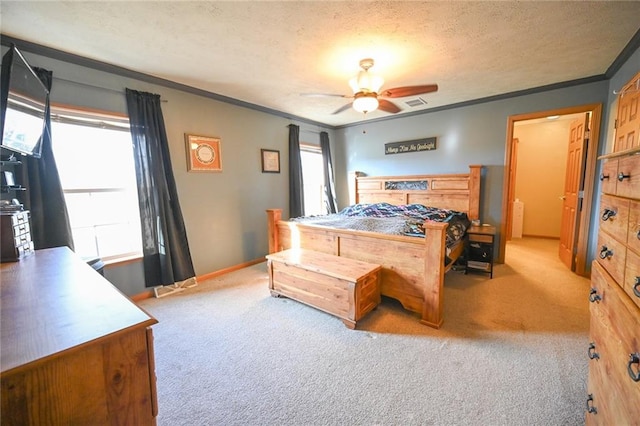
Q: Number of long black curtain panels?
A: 4